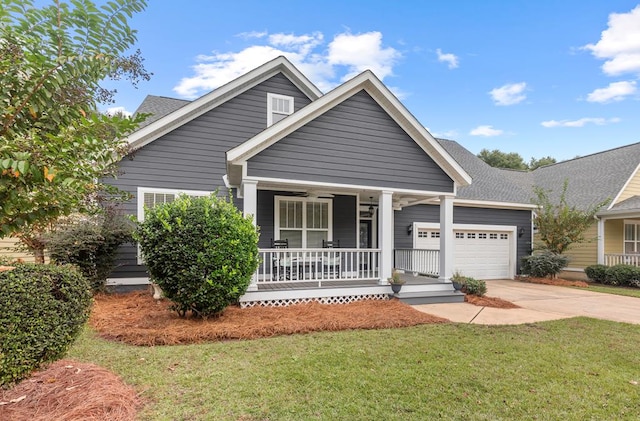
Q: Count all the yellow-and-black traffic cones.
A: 0